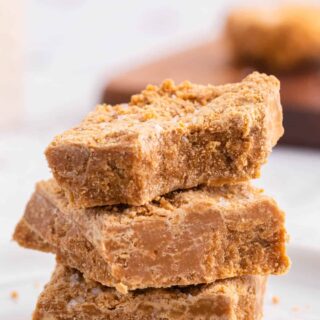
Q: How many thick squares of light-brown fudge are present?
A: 3